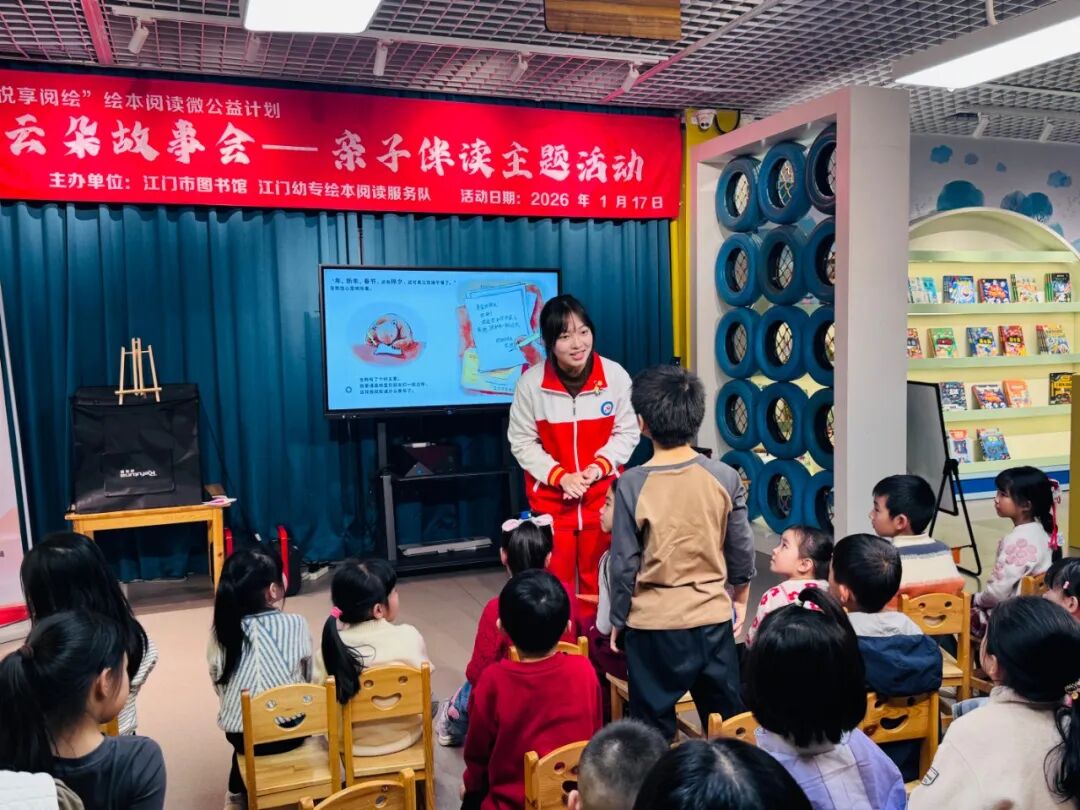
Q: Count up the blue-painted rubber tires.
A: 15